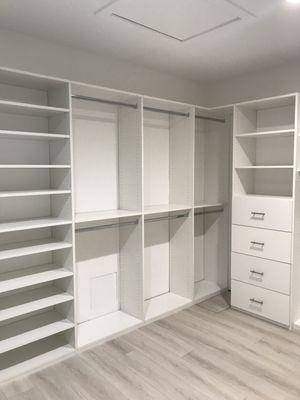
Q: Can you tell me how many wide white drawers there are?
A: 4